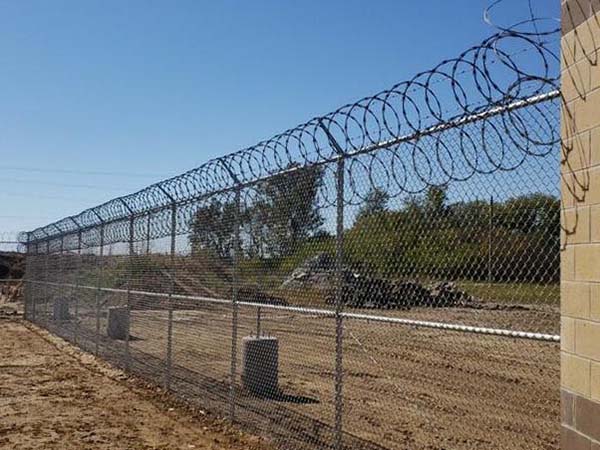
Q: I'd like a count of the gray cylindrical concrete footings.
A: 3